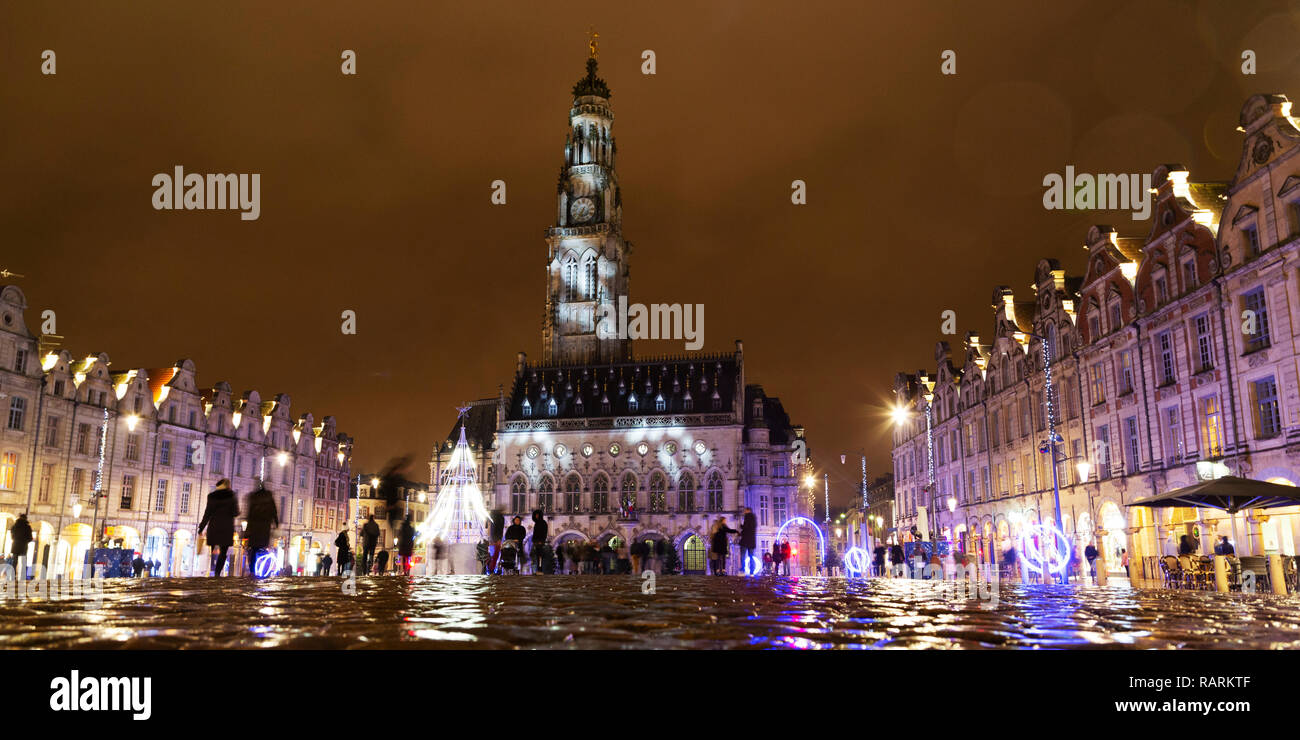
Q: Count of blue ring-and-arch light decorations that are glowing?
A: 5